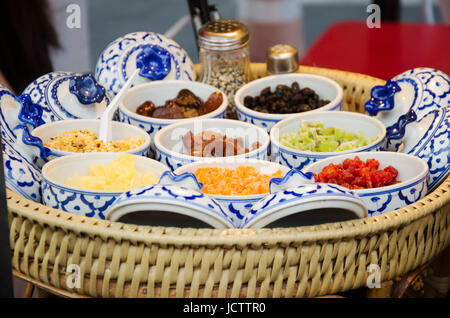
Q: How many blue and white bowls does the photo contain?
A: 8